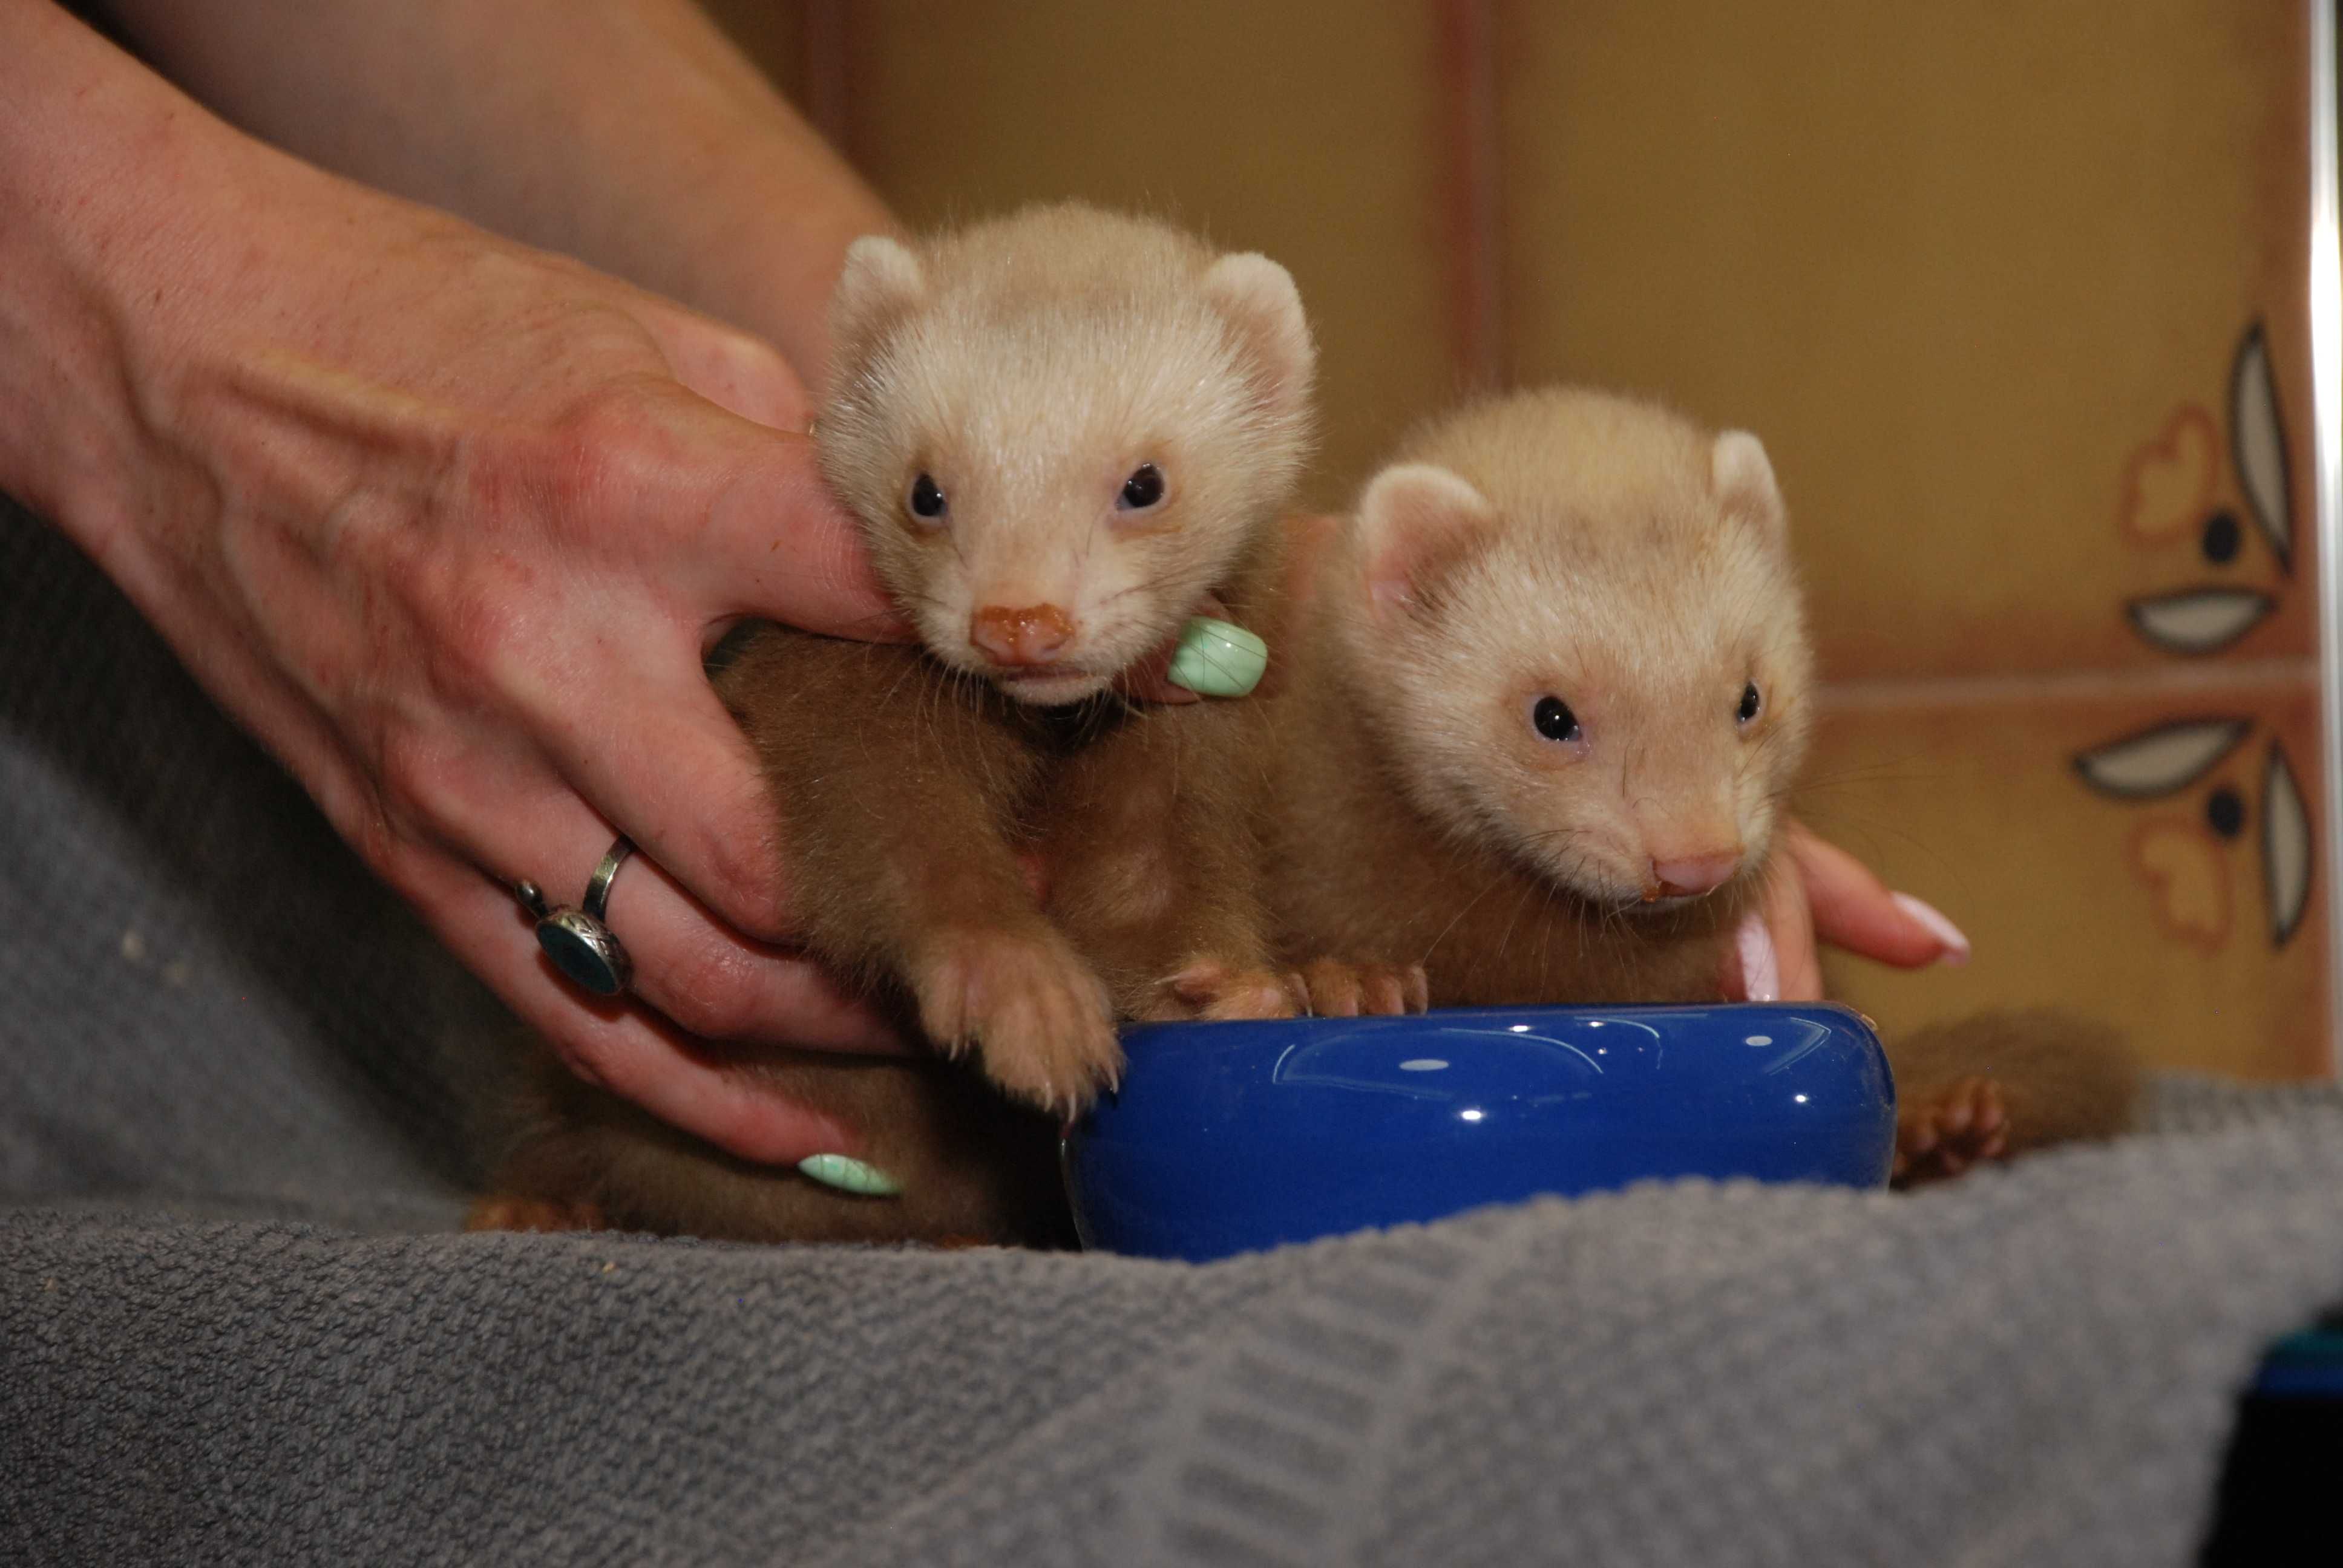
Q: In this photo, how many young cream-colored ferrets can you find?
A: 2